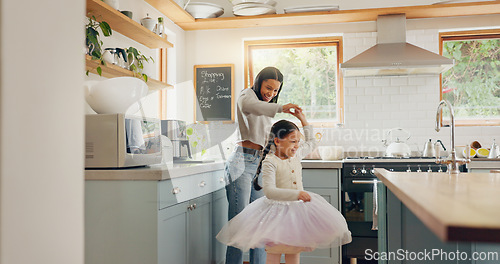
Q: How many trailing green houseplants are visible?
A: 2